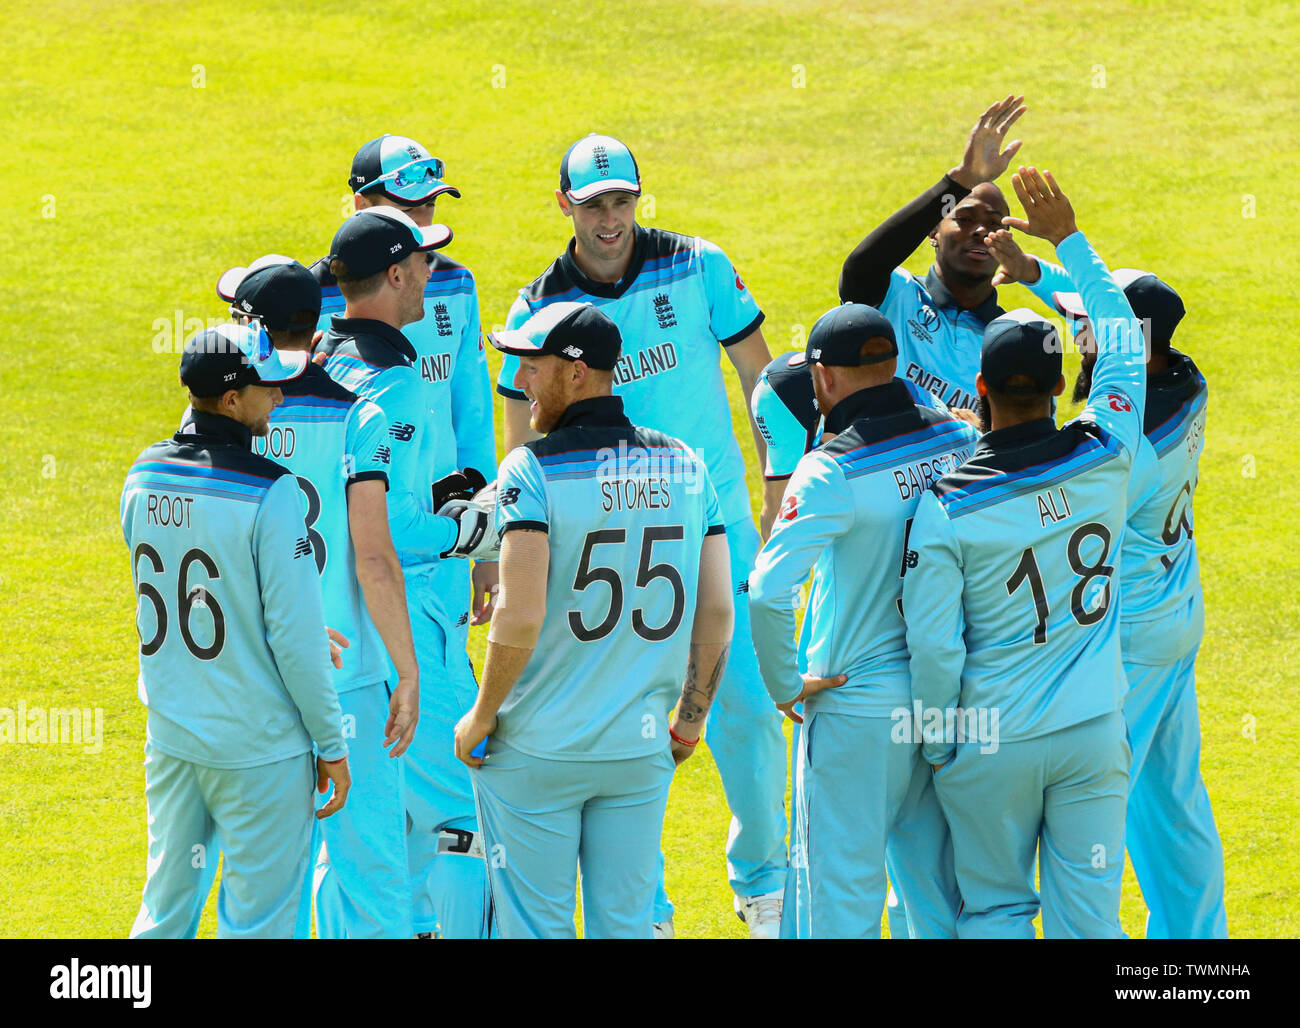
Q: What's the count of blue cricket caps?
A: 10